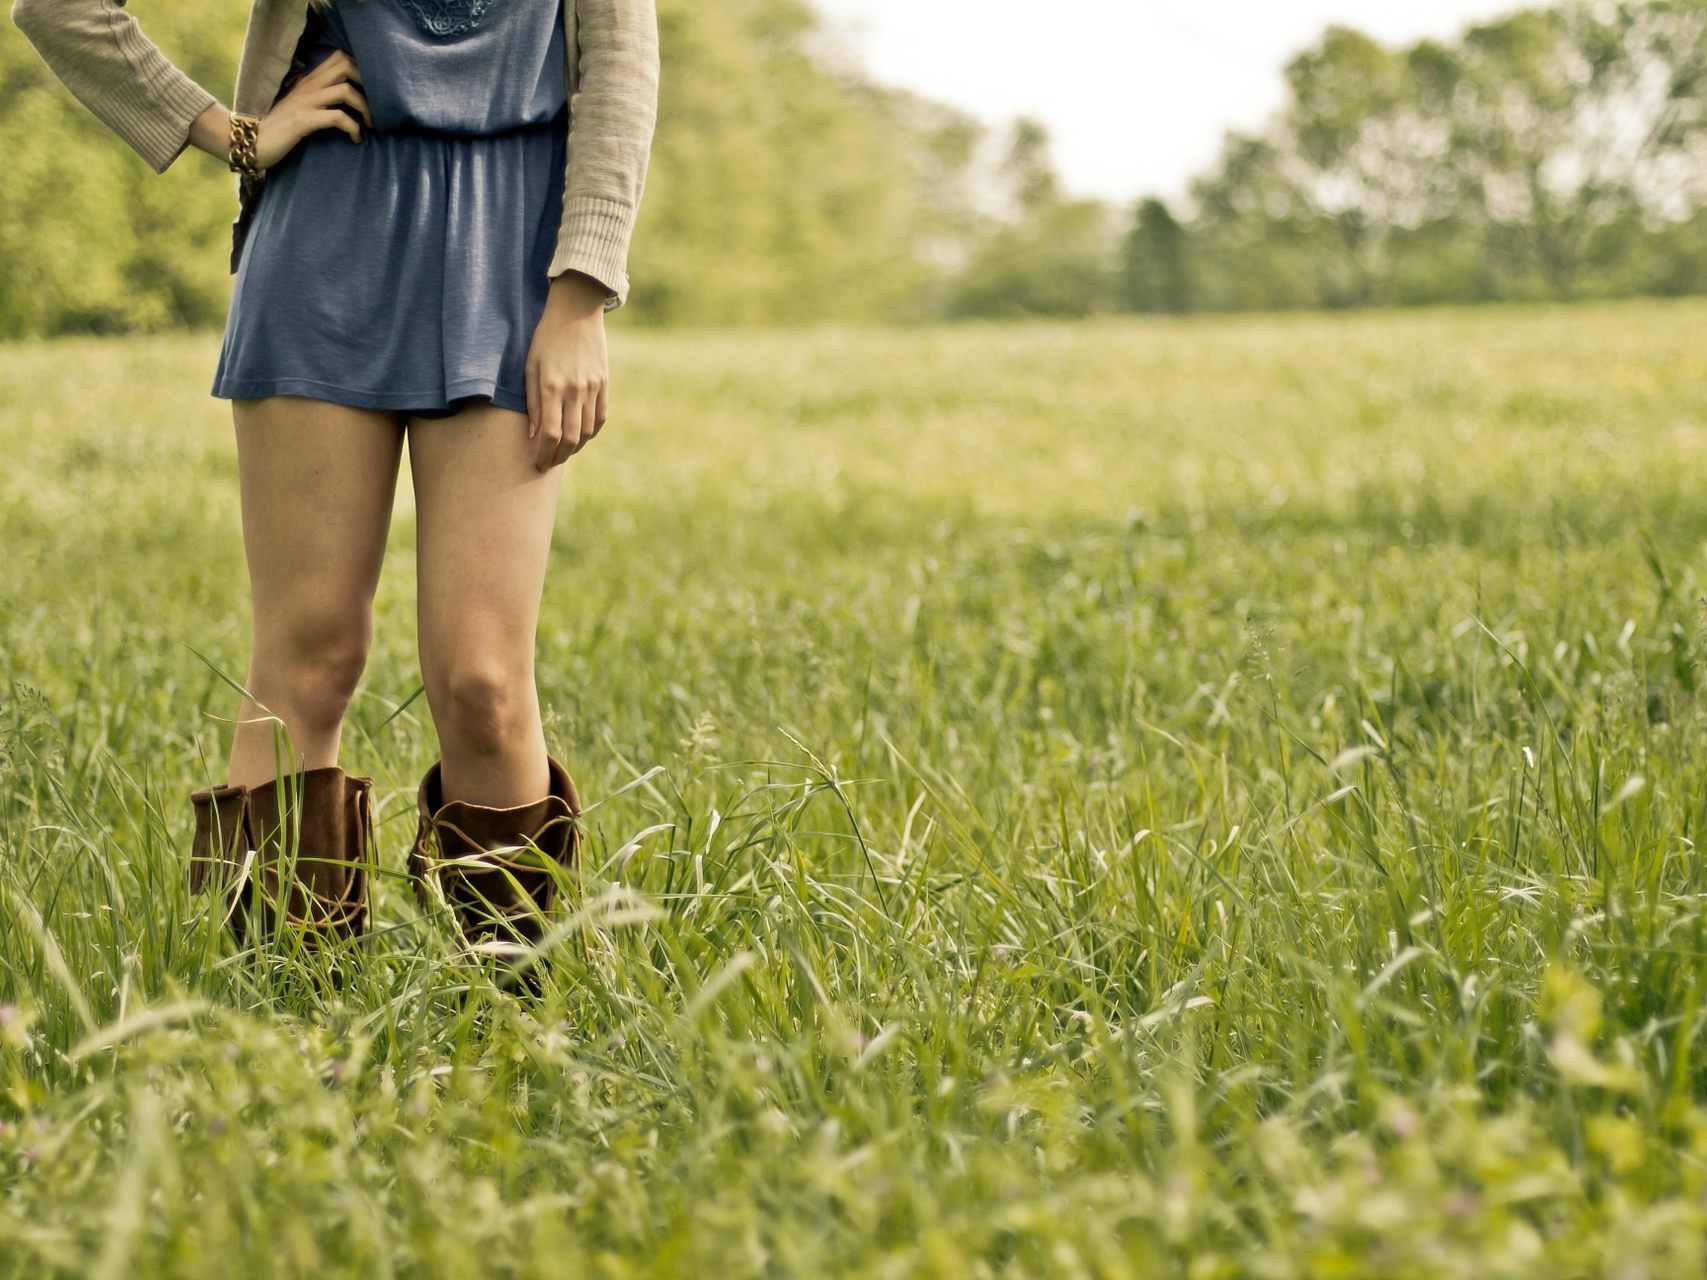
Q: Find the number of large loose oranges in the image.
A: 0